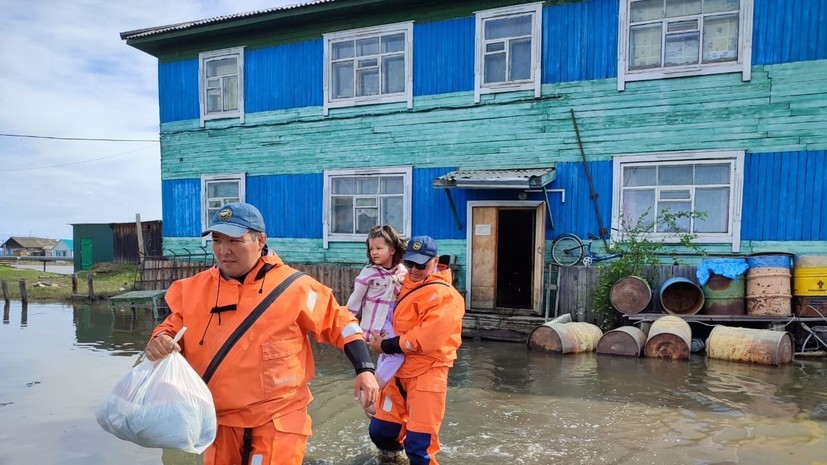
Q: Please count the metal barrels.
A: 9